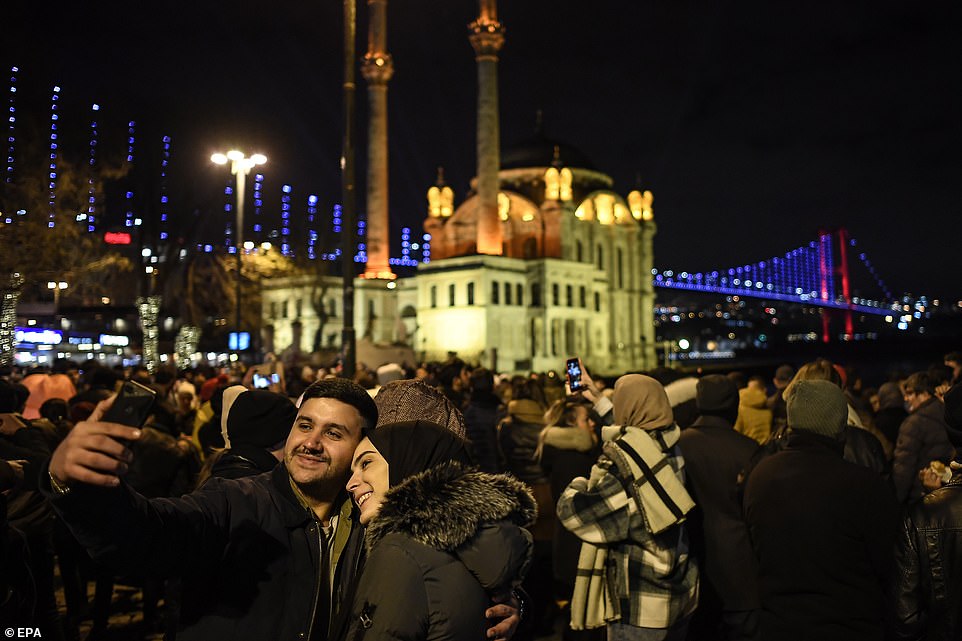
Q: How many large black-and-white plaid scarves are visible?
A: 1